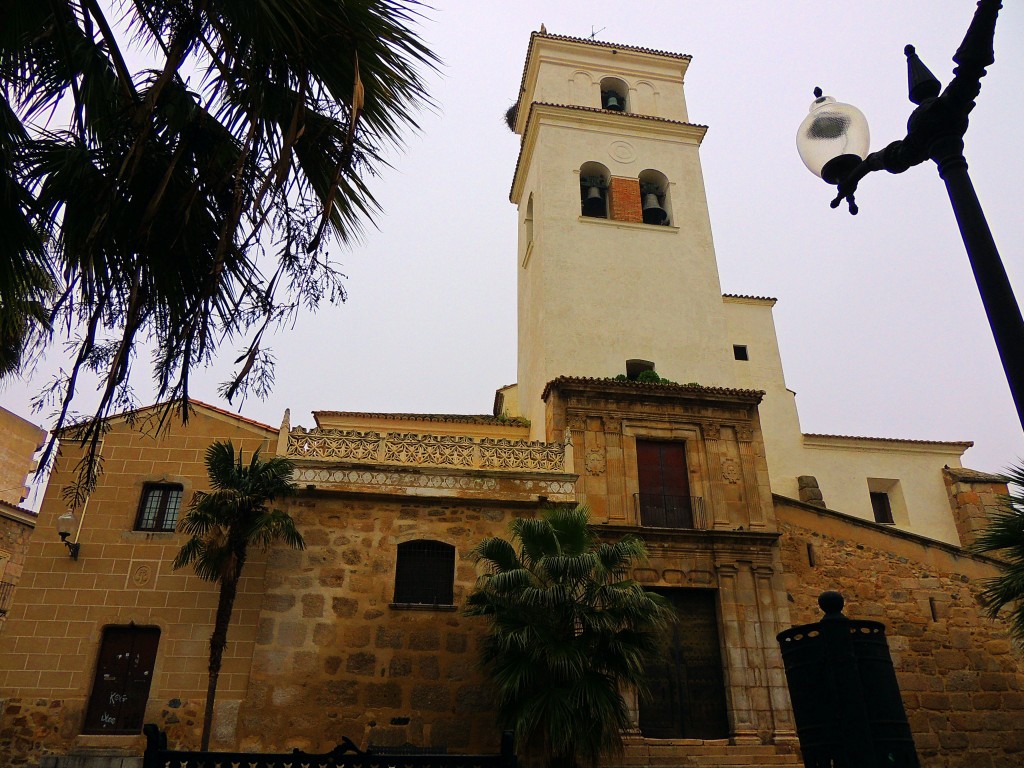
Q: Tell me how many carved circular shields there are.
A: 2